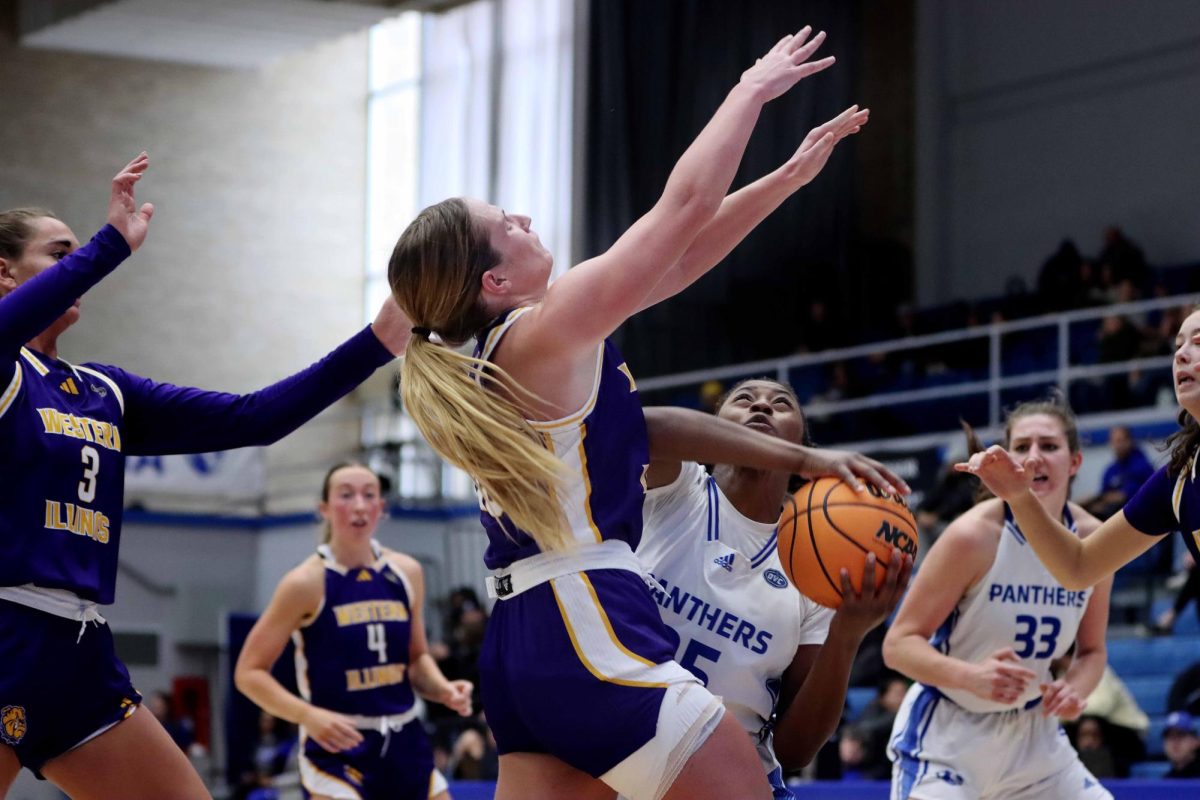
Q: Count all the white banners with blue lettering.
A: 1